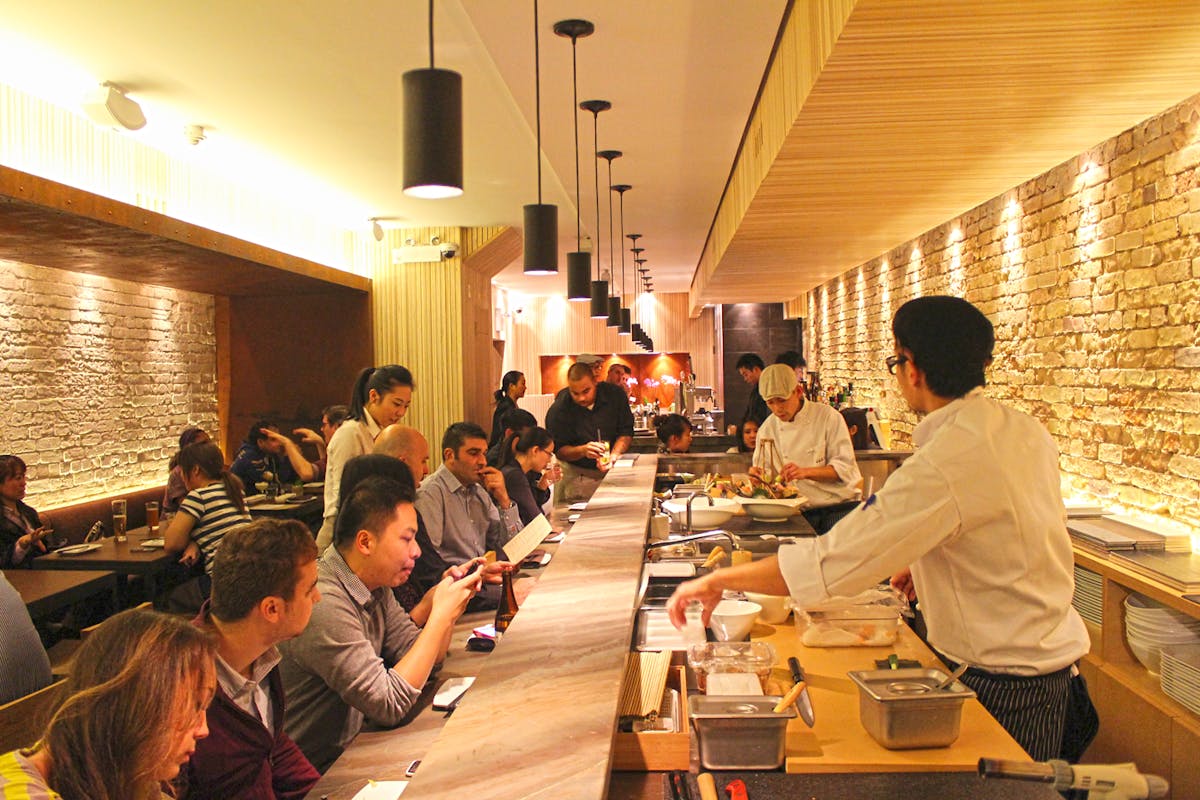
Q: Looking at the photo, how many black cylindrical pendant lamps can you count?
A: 13